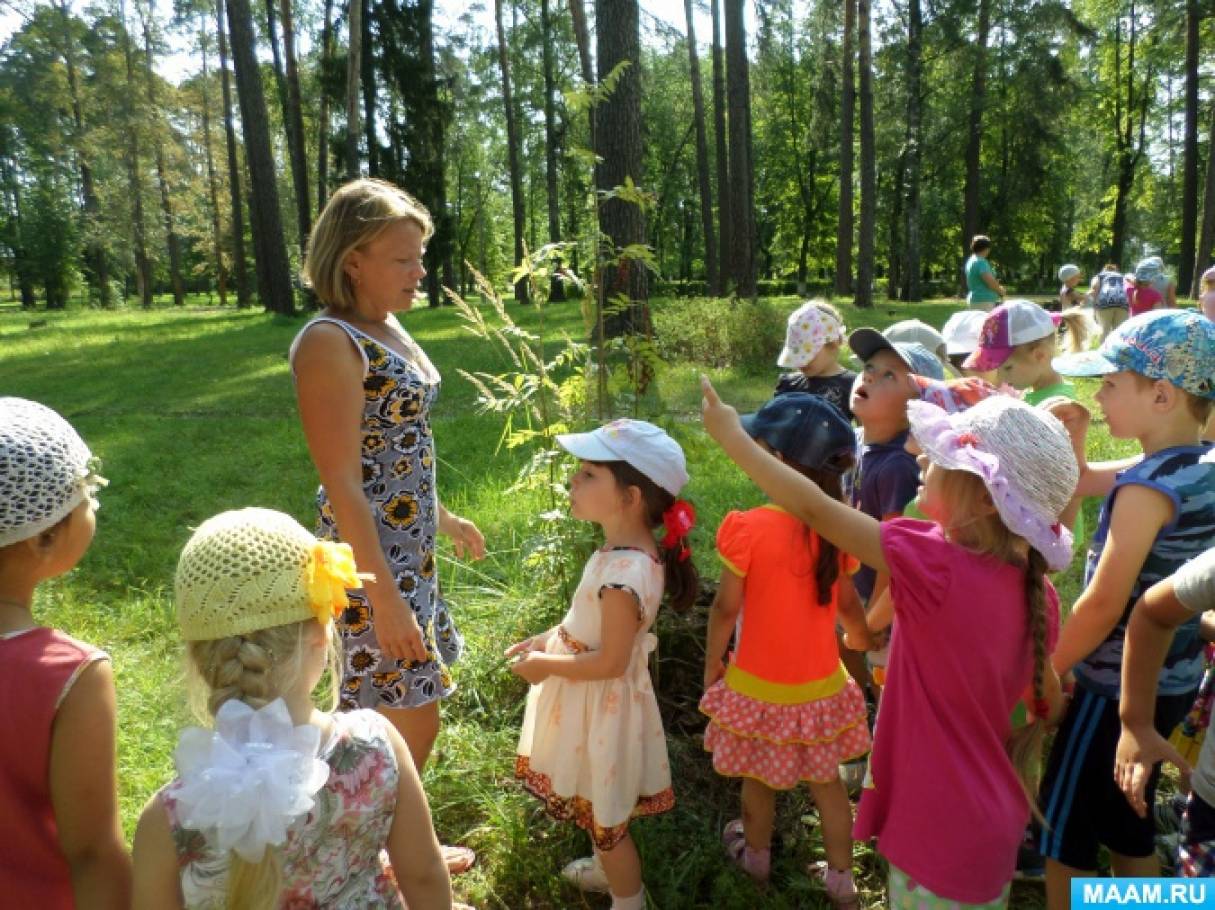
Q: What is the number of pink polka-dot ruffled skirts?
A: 1